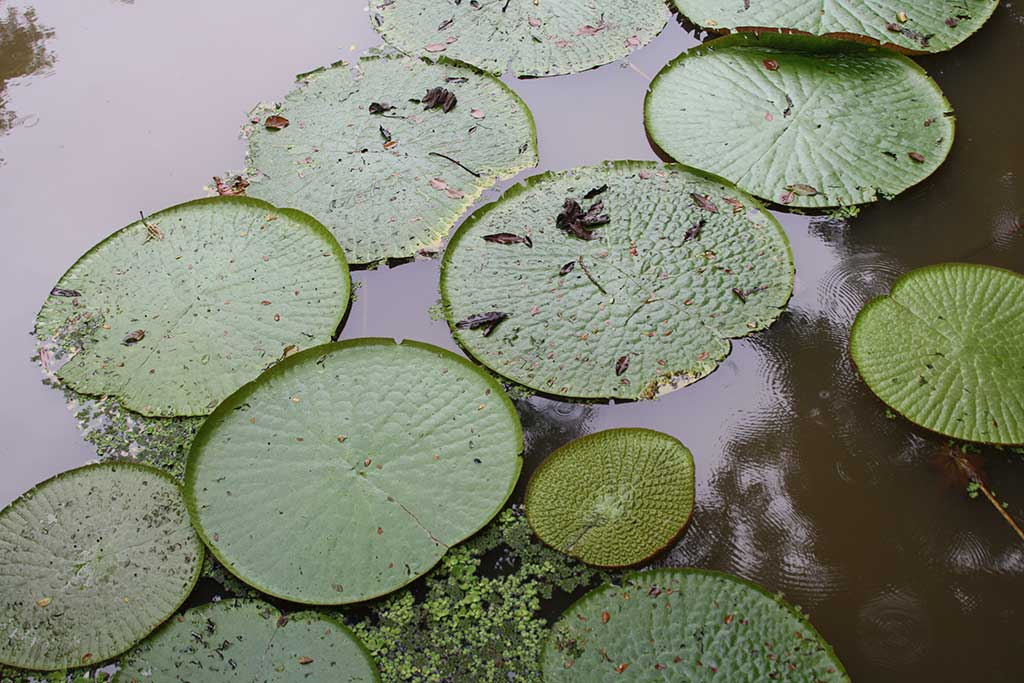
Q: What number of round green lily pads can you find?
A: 12